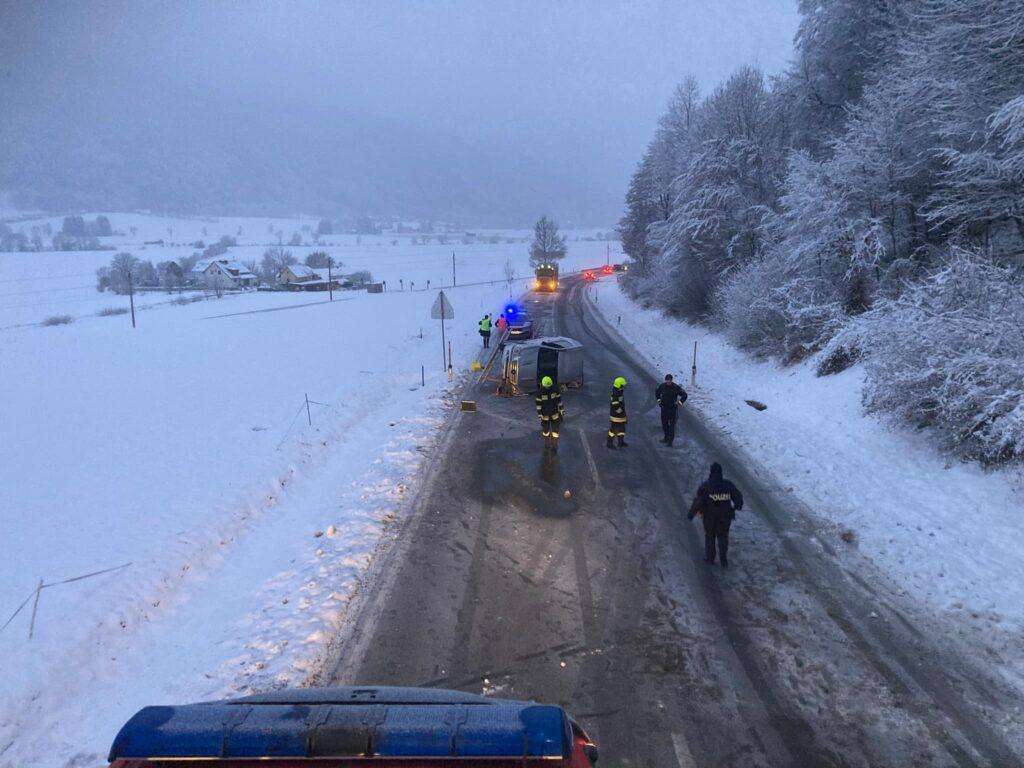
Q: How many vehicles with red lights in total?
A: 2